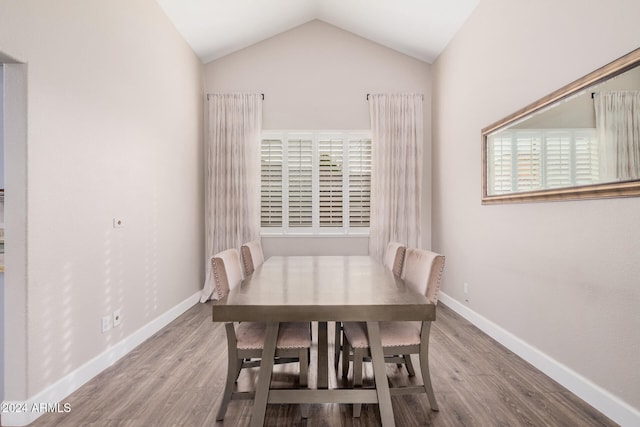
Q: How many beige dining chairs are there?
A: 4